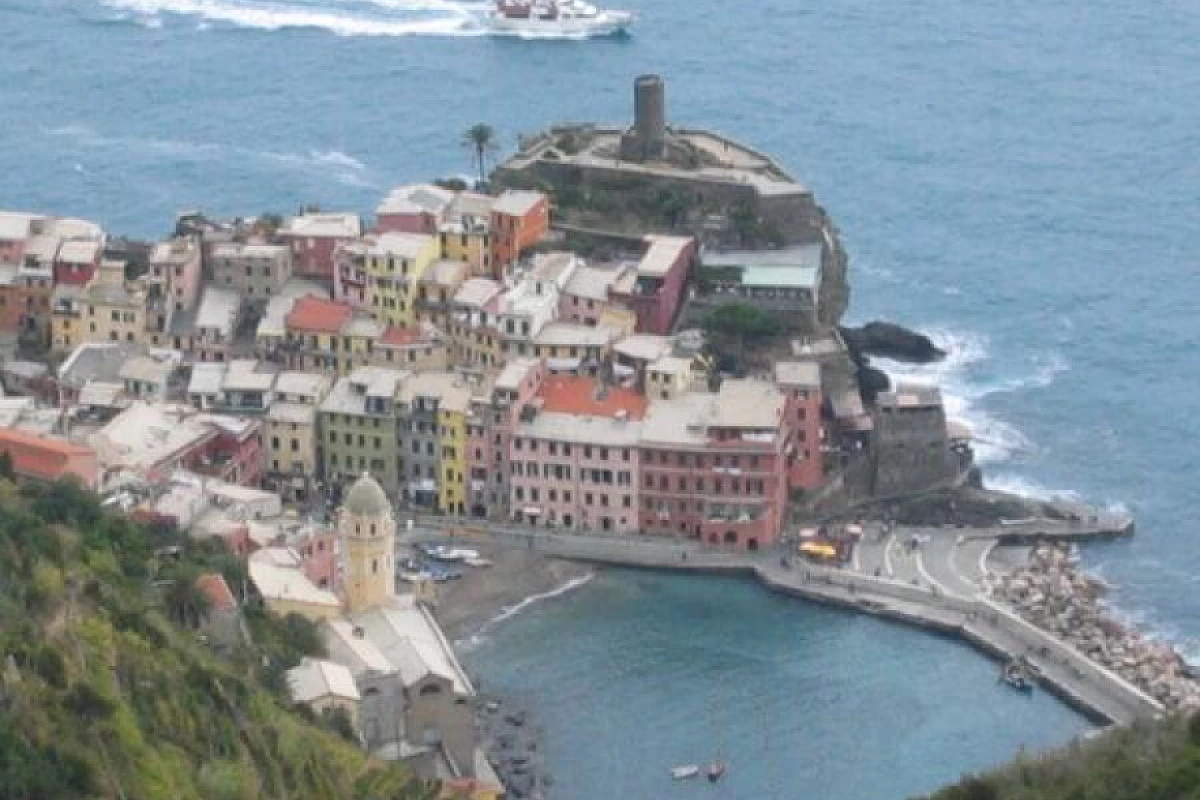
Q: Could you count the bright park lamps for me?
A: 0